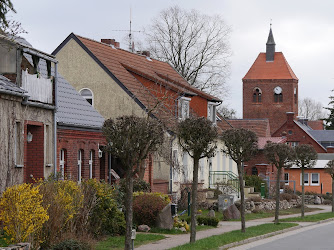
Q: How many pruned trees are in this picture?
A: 6